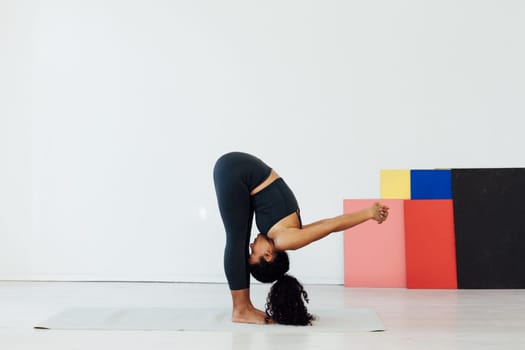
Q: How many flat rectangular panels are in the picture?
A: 5